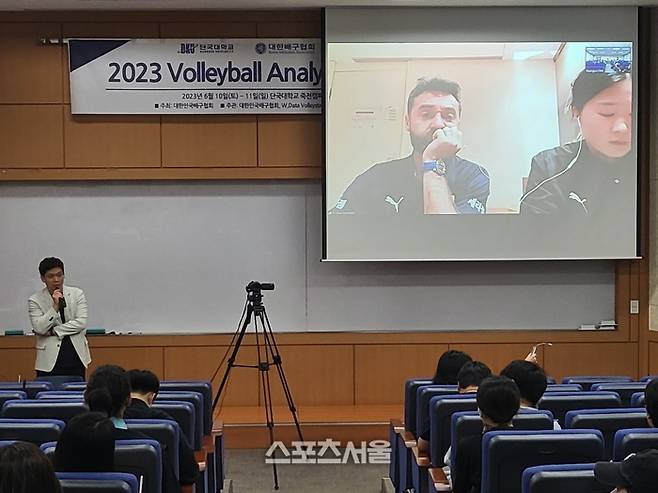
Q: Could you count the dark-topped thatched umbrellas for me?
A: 0